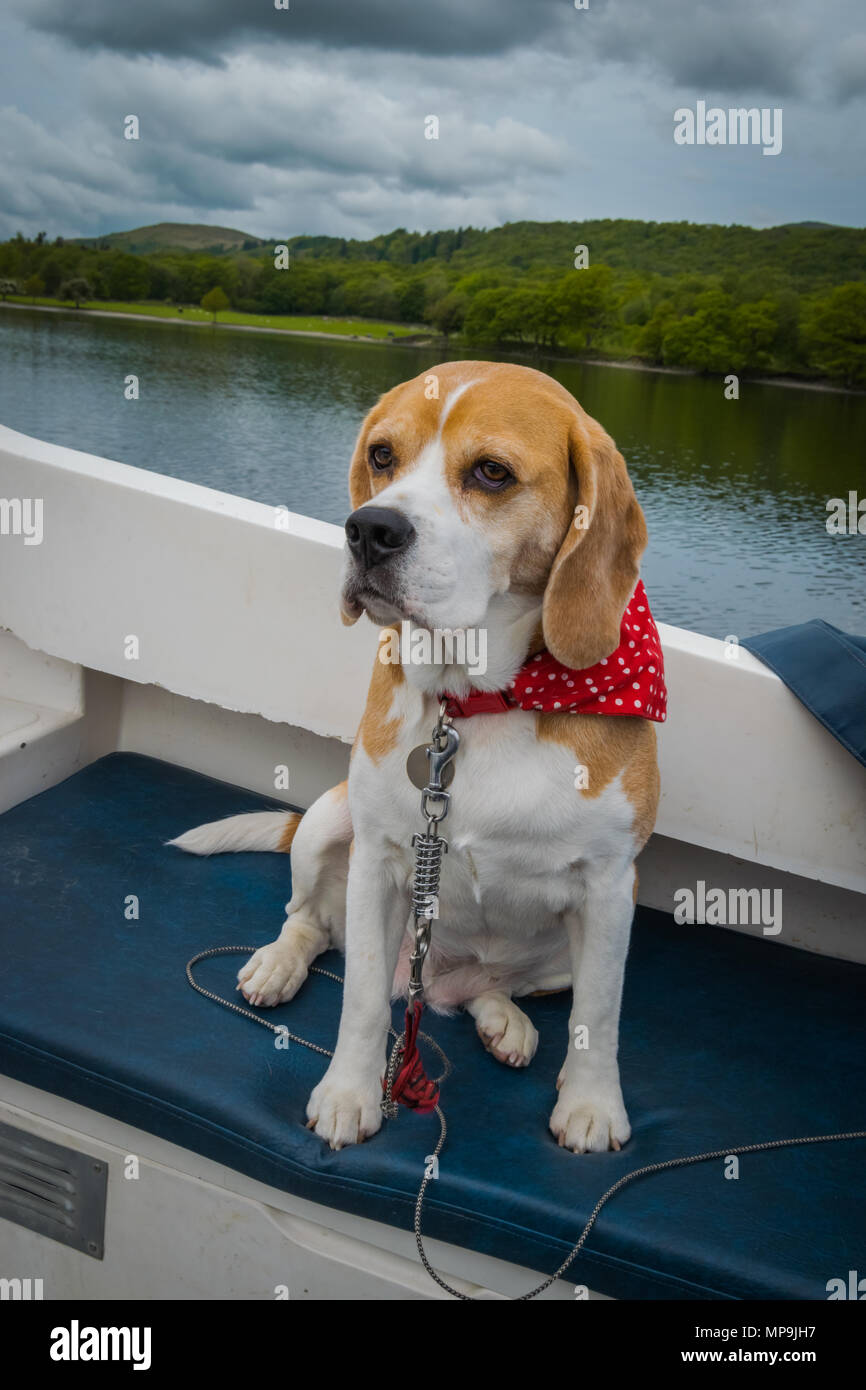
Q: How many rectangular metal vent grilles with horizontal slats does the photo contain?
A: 1